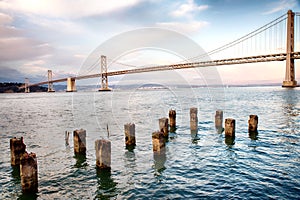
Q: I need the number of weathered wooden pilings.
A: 12